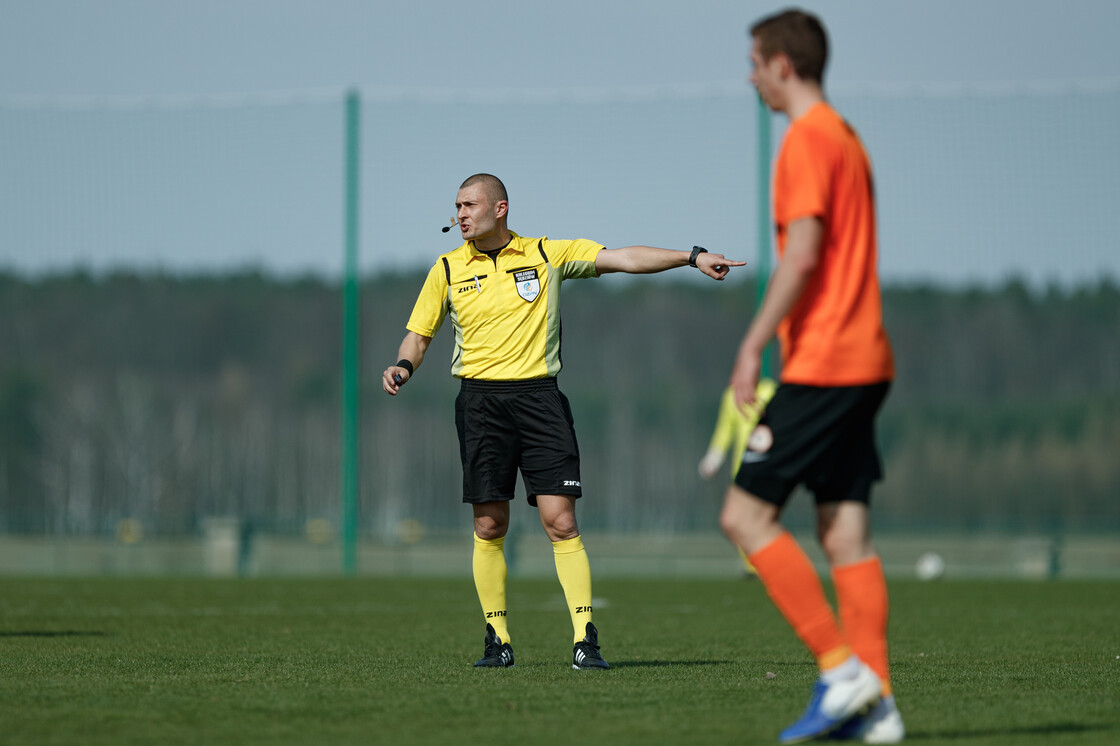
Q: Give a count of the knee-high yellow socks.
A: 2